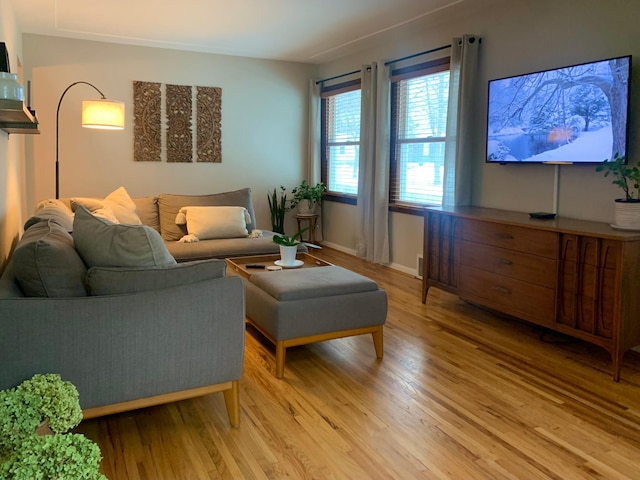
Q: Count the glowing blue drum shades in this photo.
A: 0